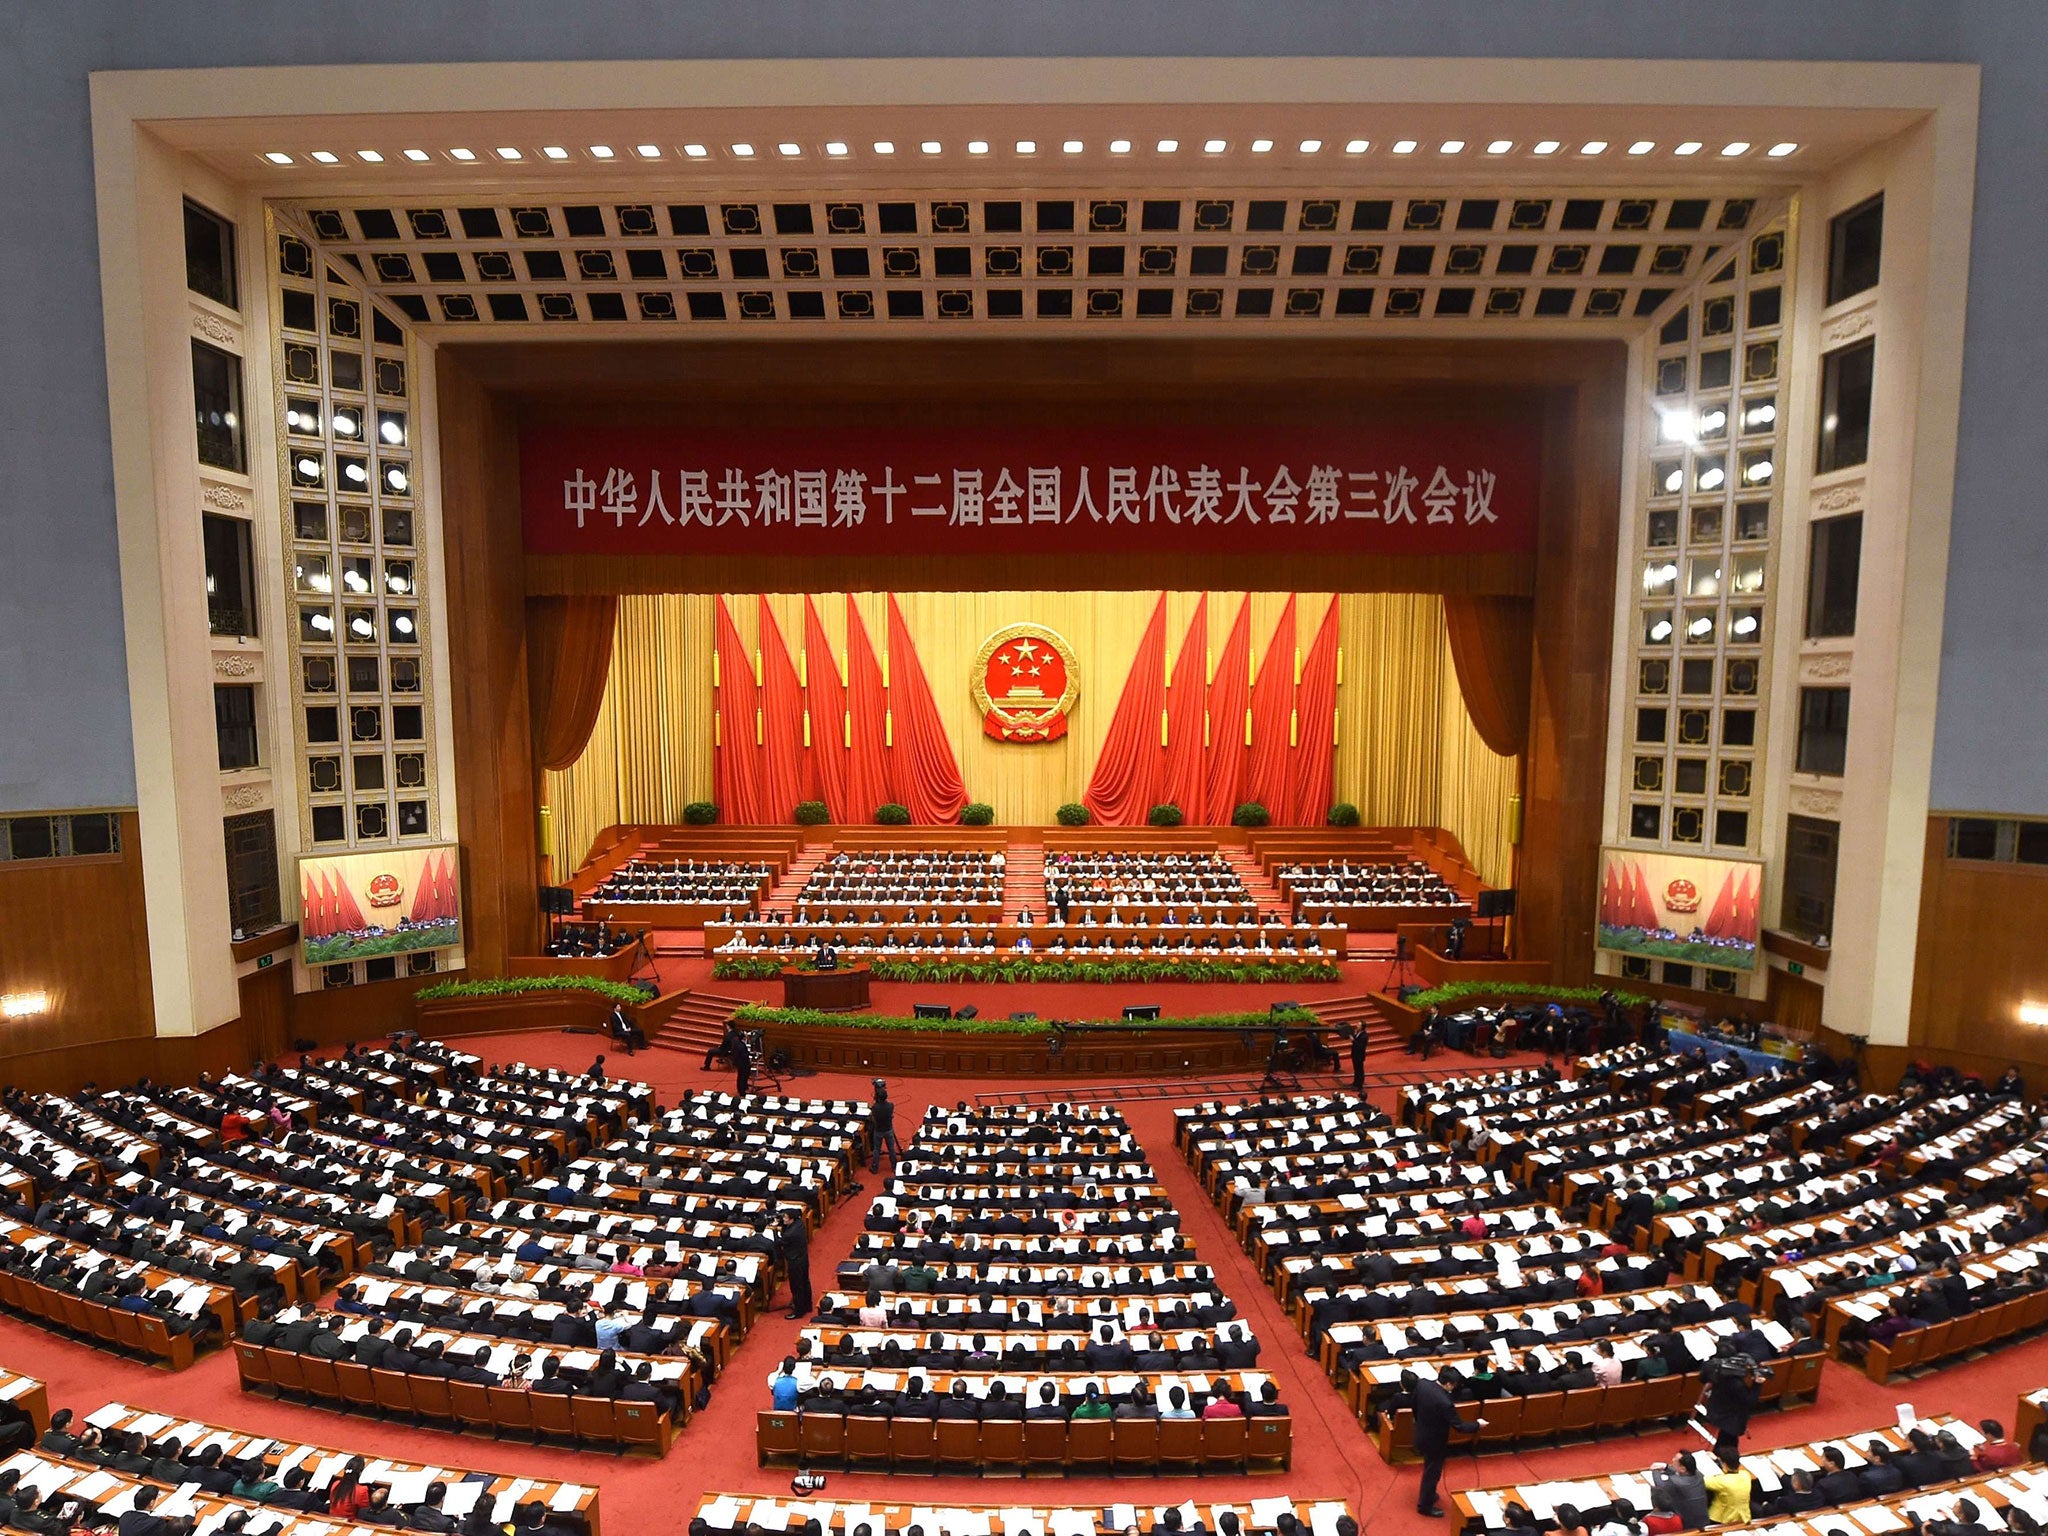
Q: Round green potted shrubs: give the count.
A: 8